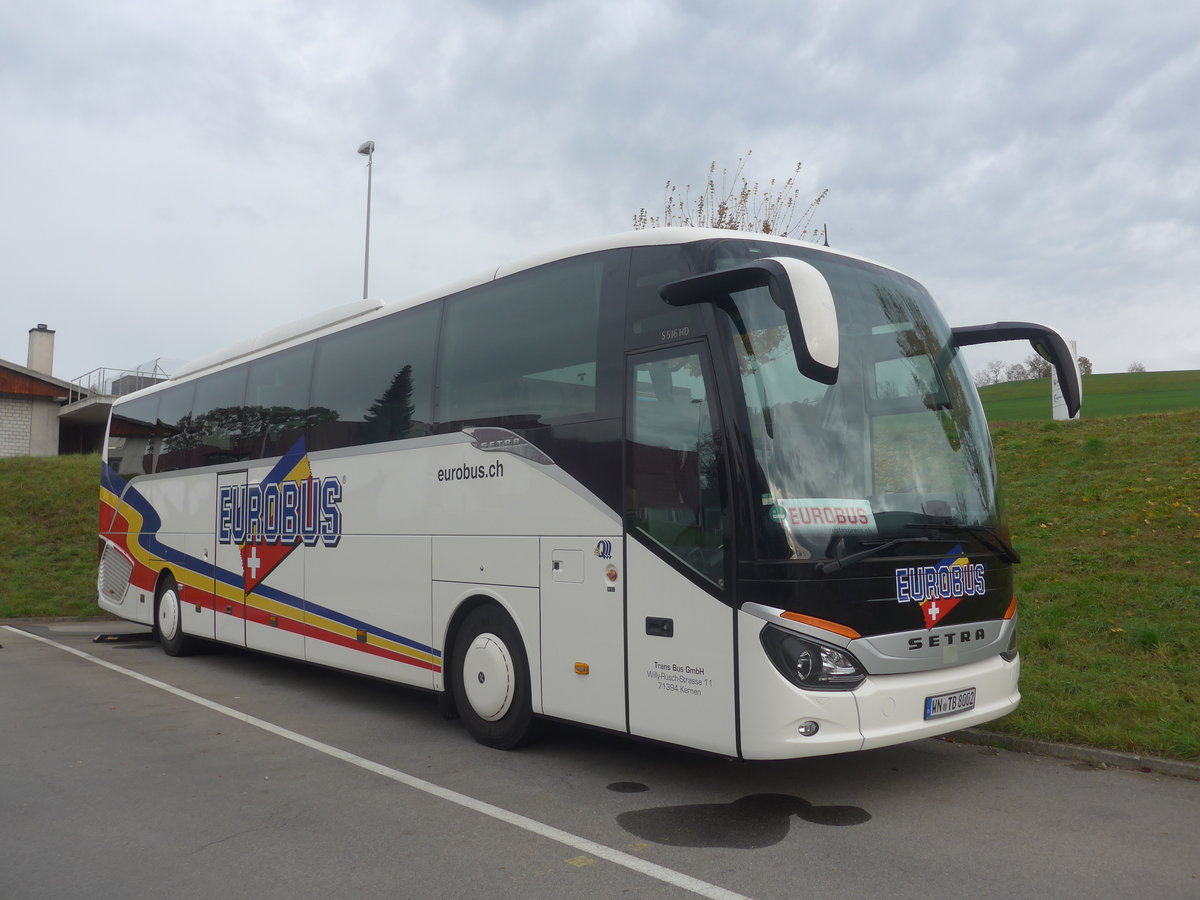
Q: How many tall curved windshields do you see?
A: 1